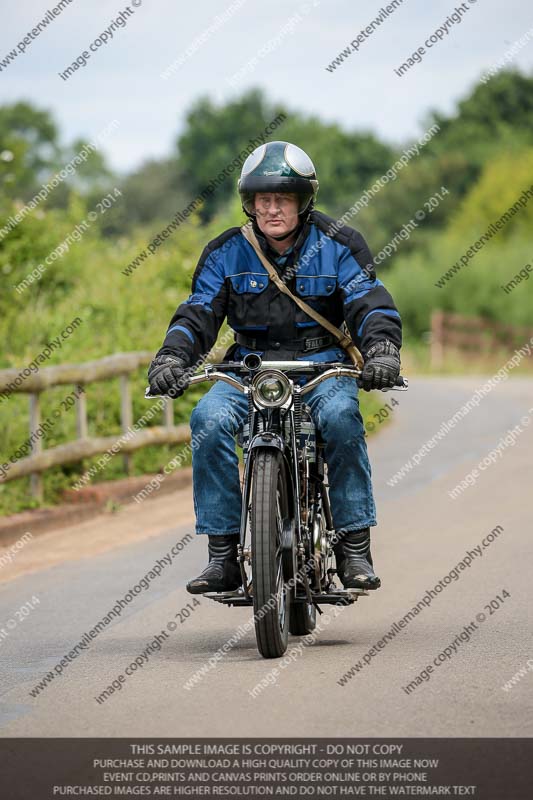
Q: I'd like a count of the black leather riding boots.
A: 2